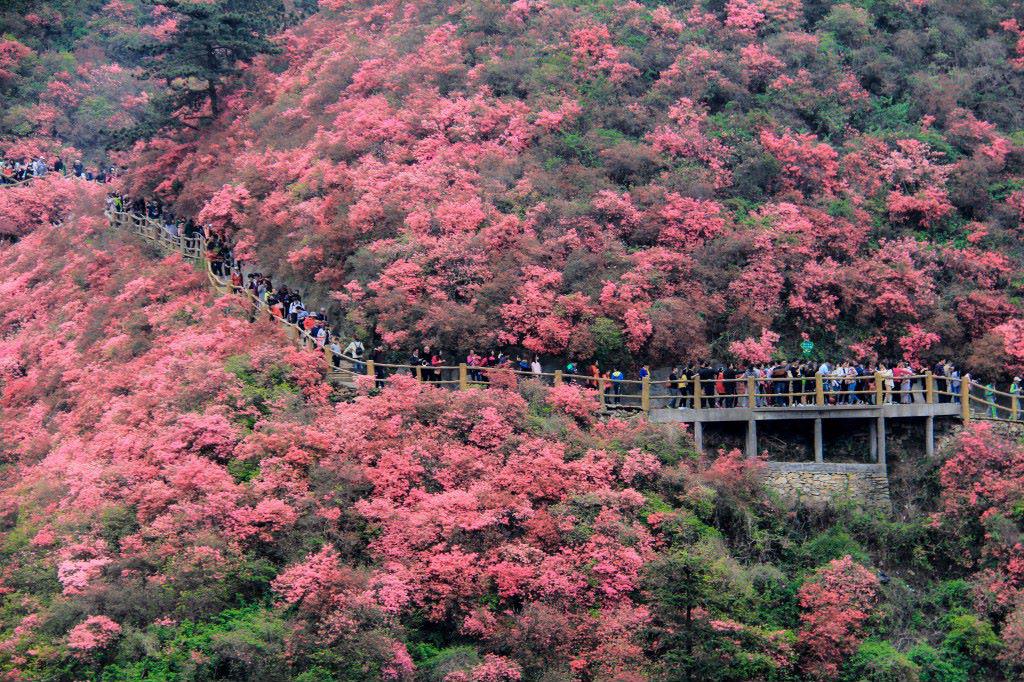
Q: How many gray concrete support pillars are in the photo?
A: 6